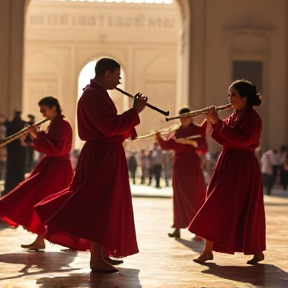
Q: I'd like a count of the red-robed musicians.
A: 4